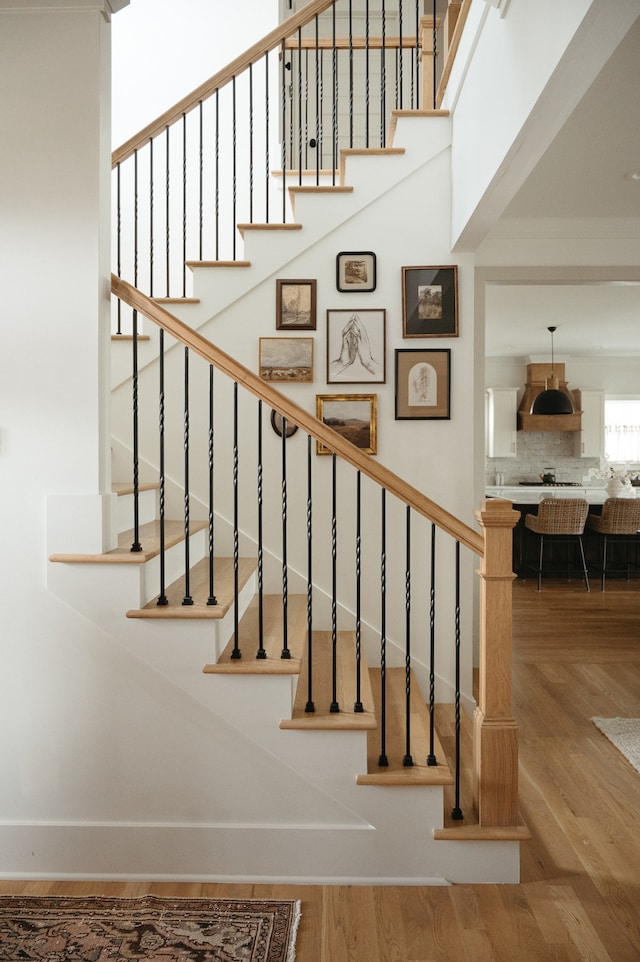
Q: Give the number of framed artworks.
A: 8